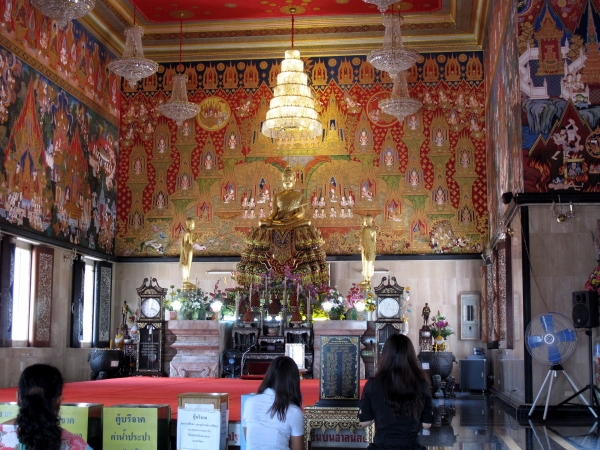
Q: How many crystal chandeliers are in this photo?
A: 7